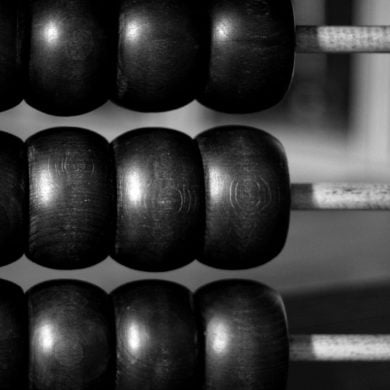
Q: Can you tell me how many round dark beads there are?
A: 12